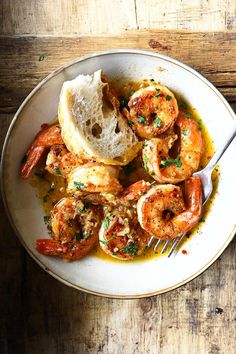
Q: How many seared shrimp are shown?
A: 7